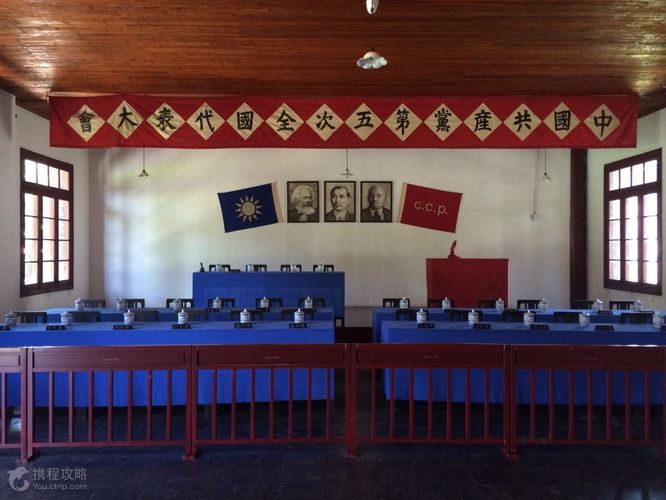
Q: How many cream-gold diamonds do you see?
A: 14